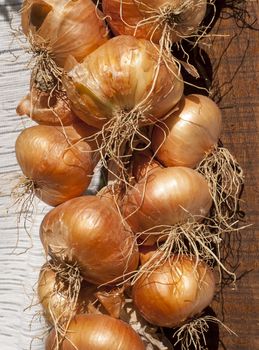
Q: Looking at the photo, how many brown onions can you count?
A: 11